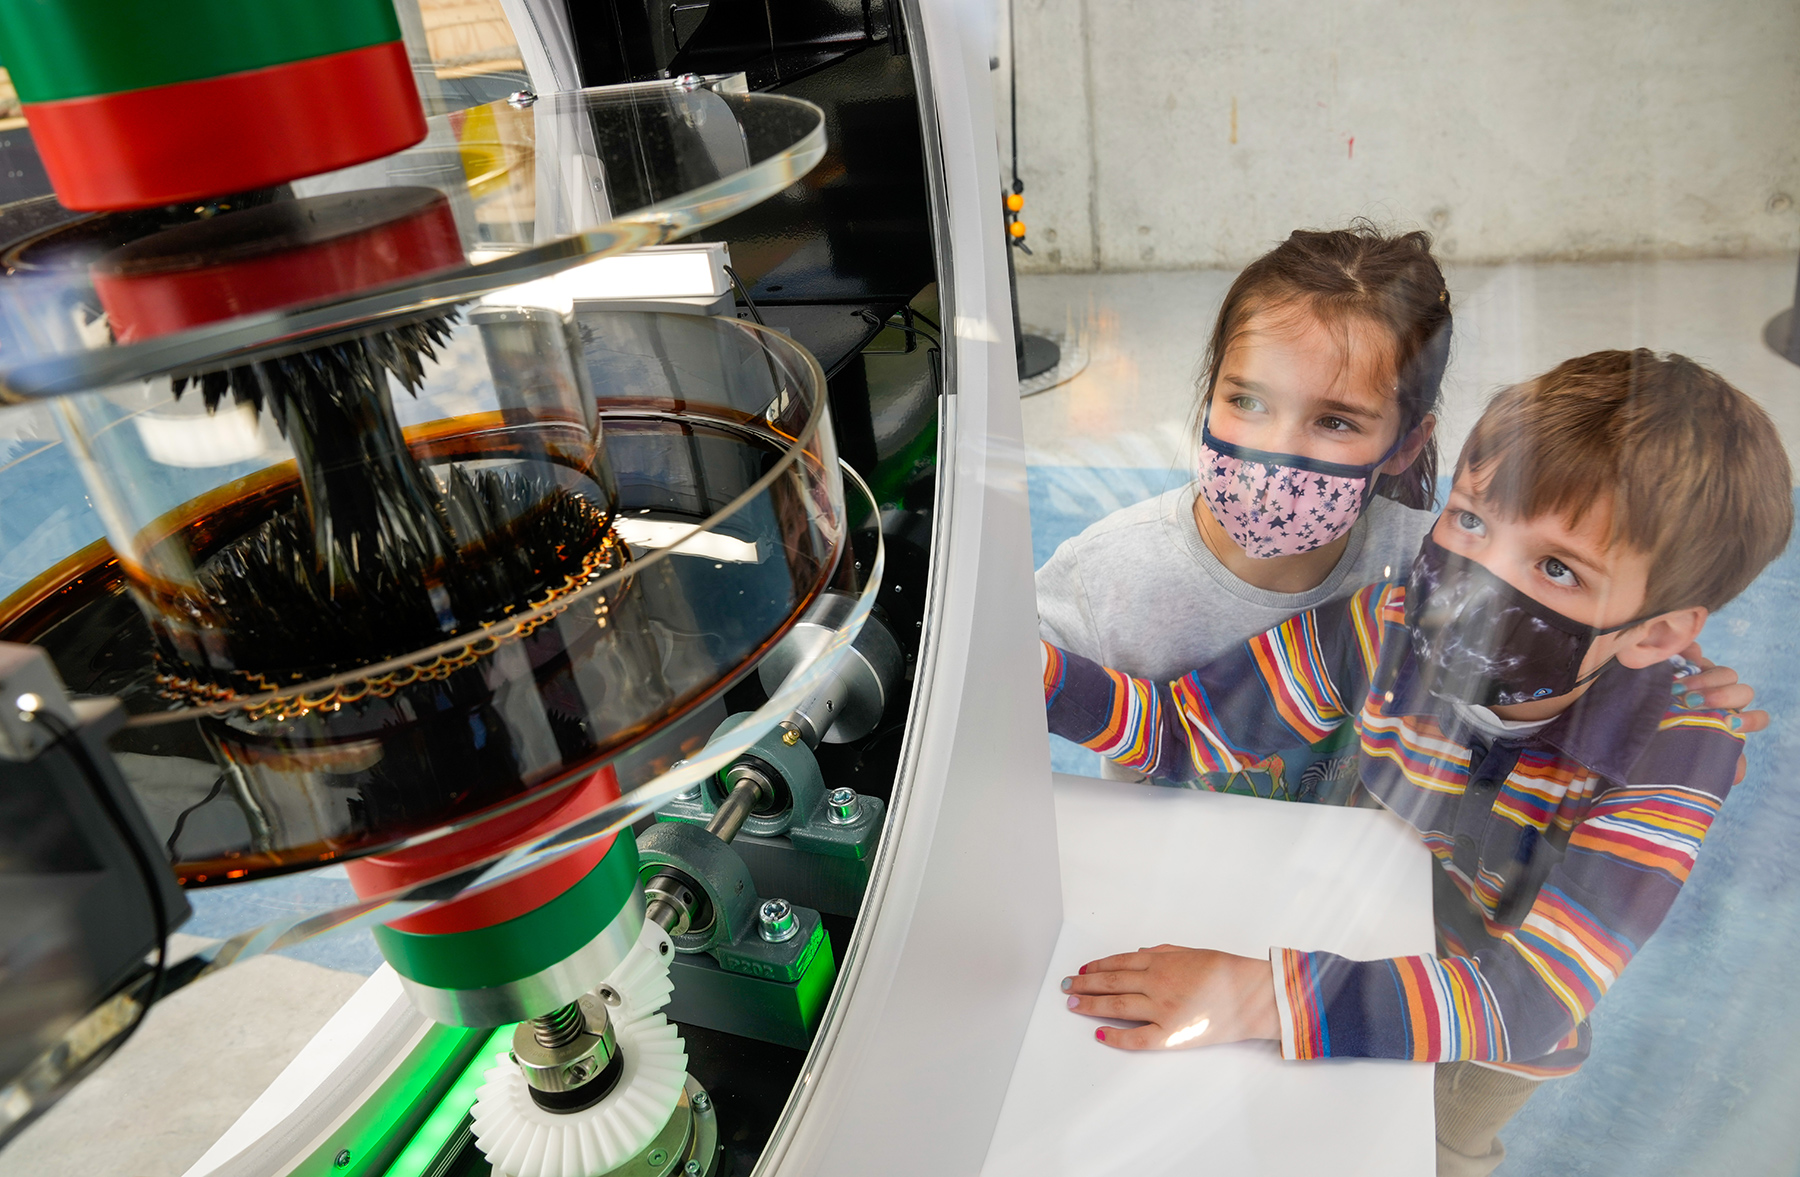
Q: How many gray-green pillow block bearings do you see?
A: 2